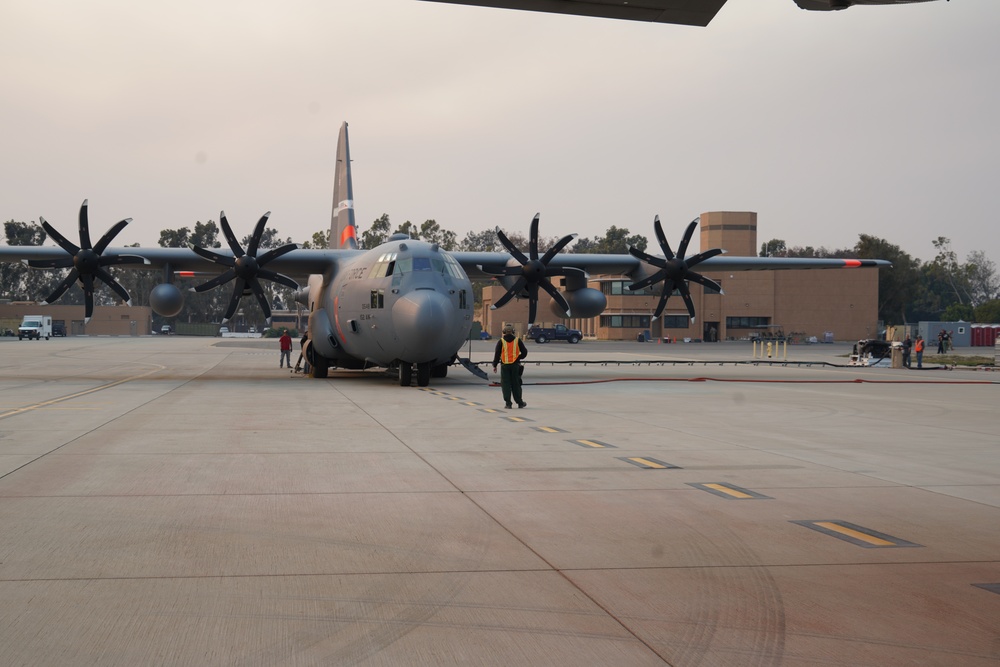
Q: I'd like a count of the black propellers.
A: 4